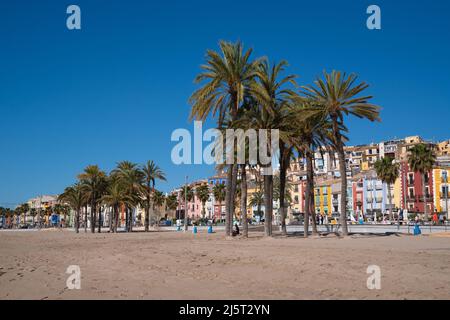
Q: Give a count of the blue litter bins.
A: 4